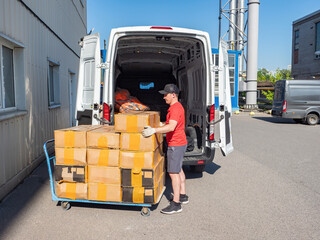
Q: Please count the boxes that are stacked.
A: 13